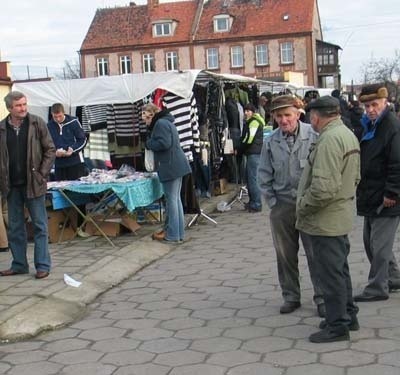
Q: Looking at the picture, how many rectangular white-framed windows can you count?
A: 10